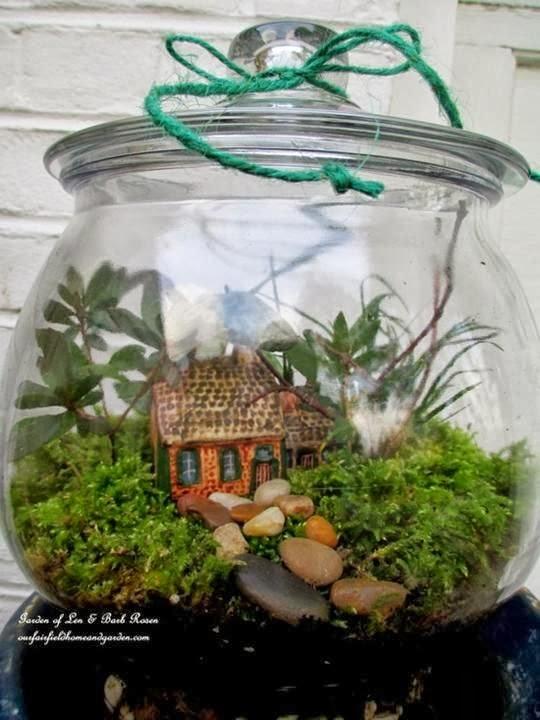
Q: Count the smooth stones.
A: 11